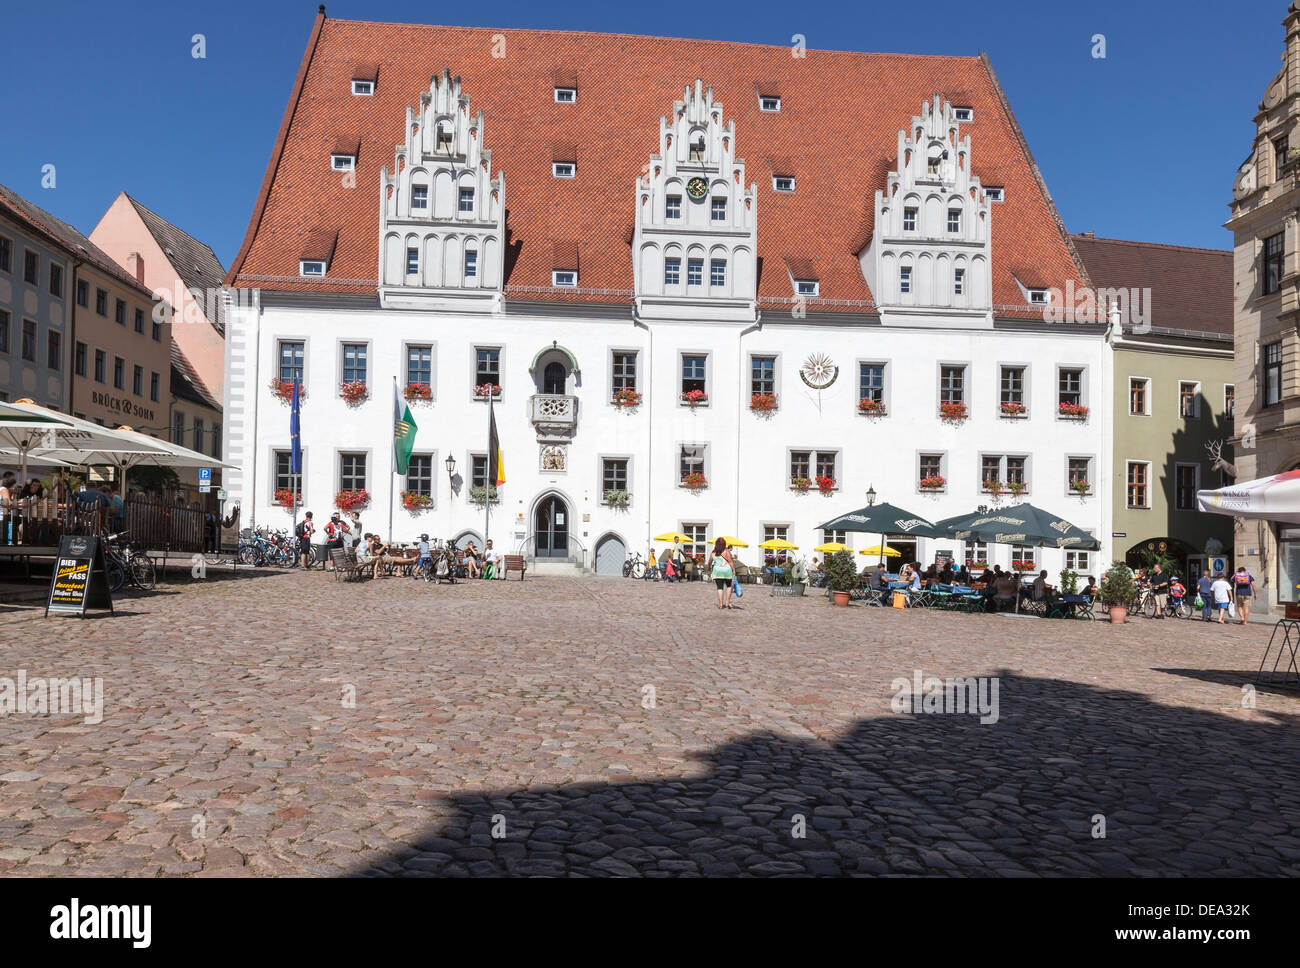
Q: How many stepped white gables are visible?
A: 3